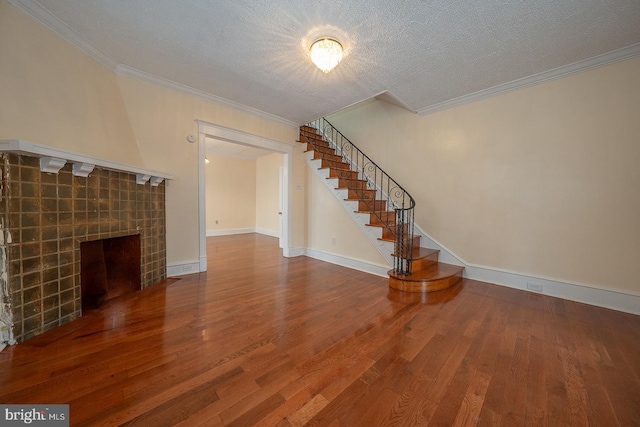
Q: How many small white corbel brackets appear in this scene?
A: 4